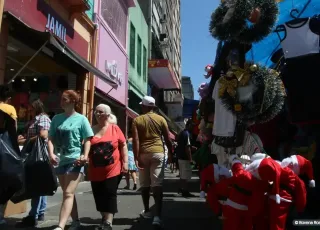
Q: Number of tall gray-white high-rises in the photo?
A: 1